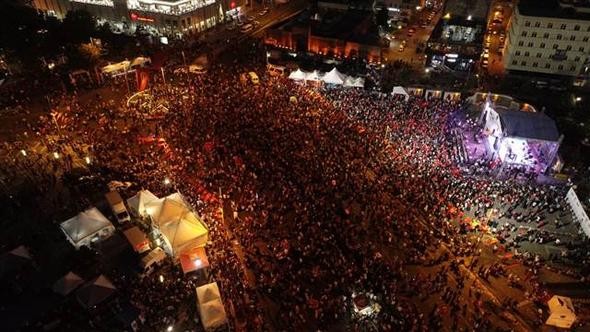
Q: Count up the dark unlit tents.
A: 3